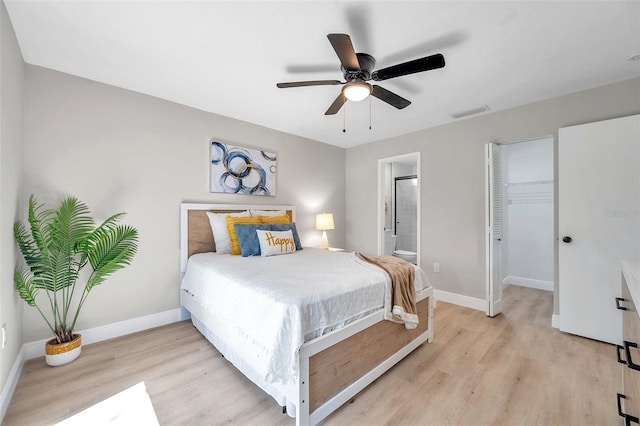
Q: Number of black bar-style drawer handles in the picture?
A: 5